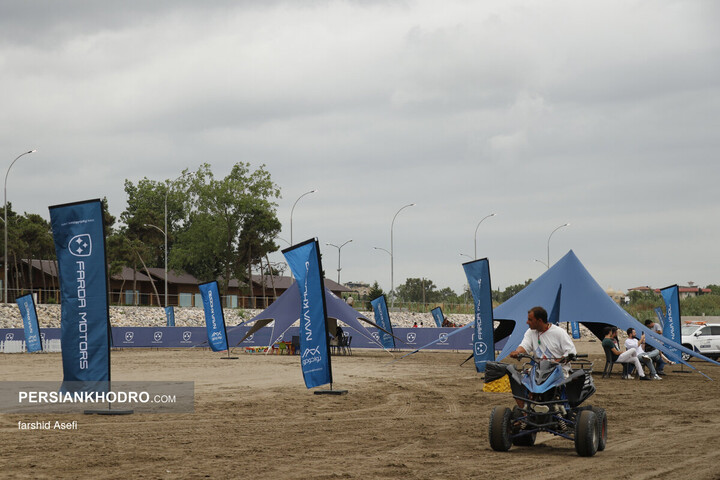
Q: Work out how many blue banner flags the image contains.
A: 11